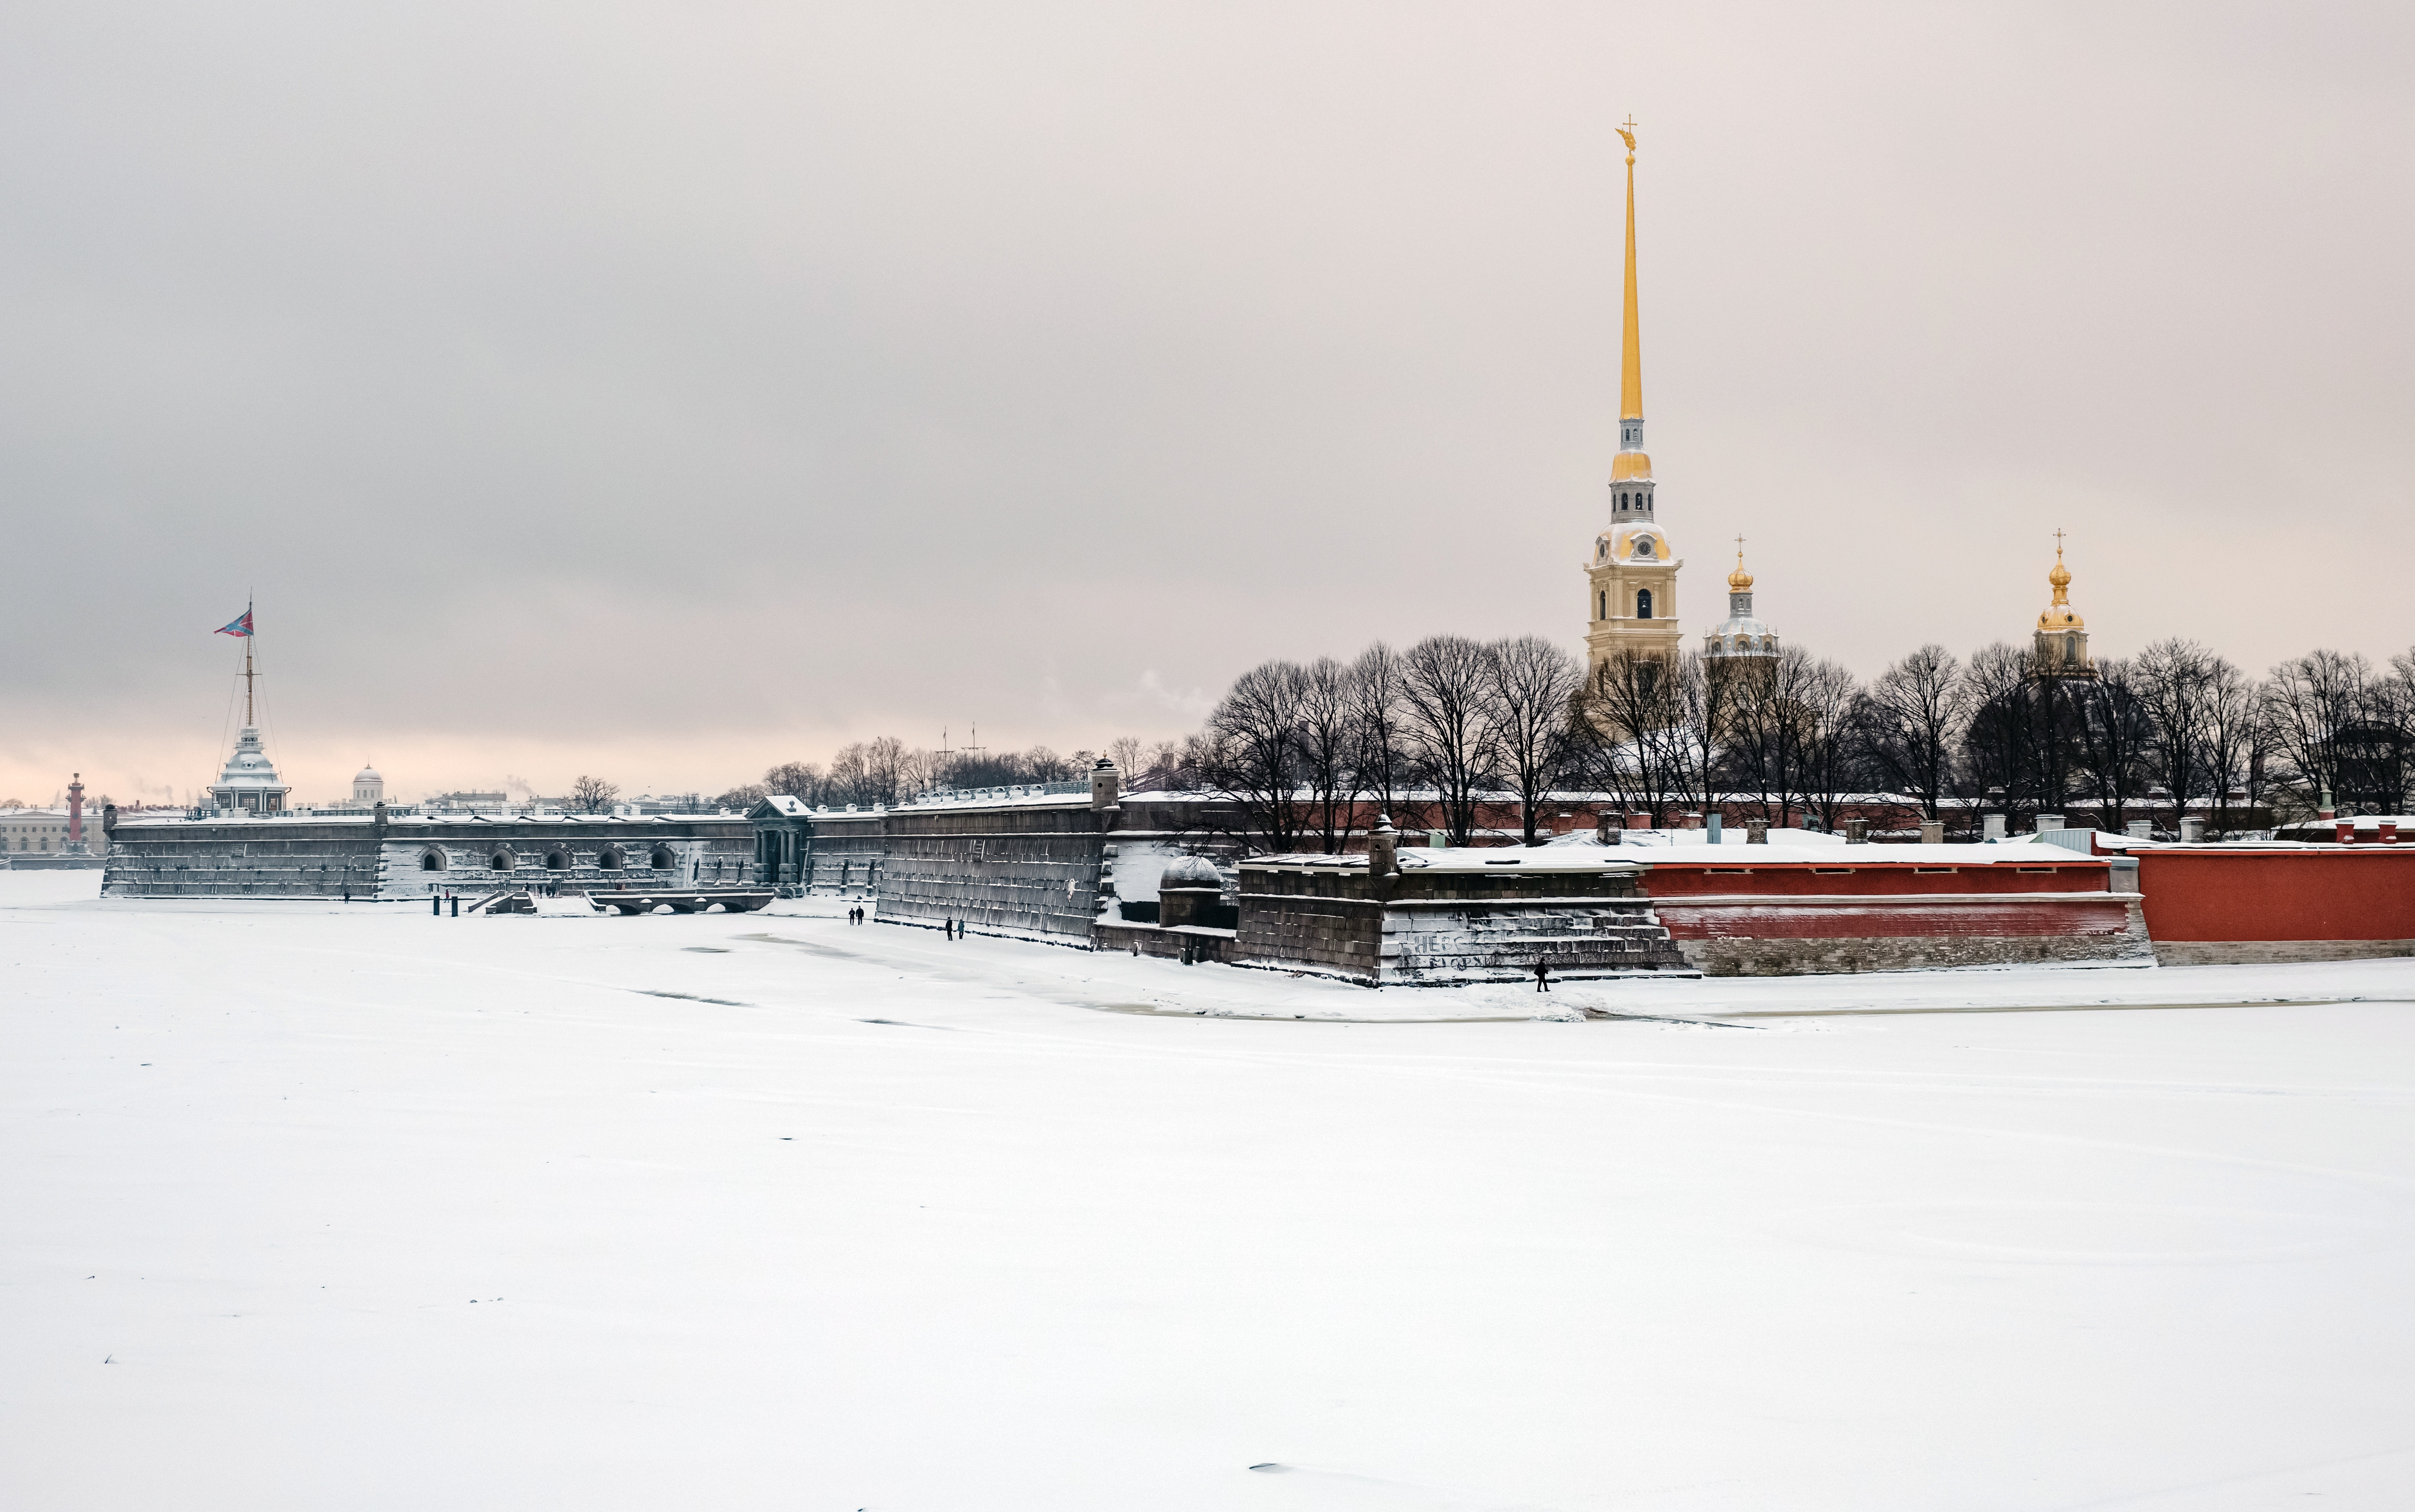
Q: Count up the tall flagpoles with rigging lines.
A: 1